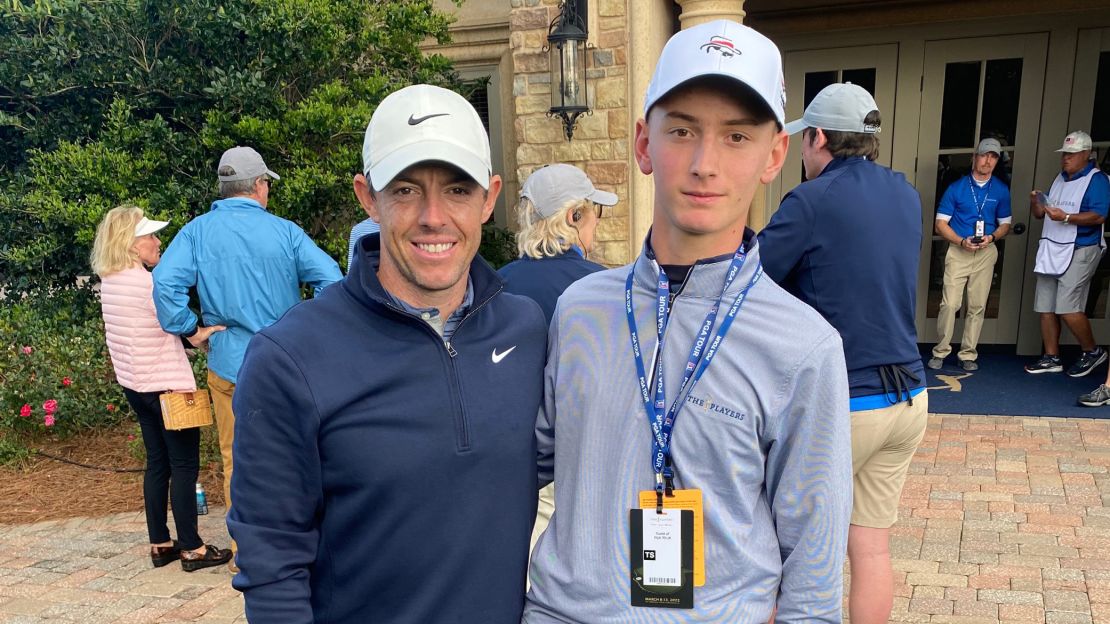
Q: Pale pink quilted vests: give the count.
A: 1